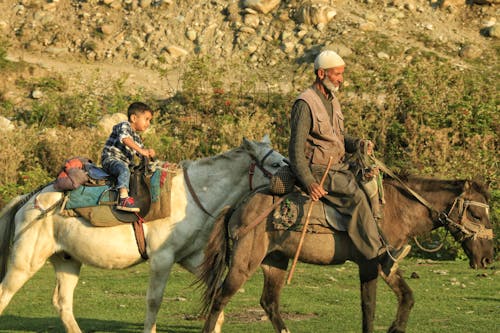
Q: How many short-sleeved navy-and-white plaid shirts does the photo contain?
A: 1